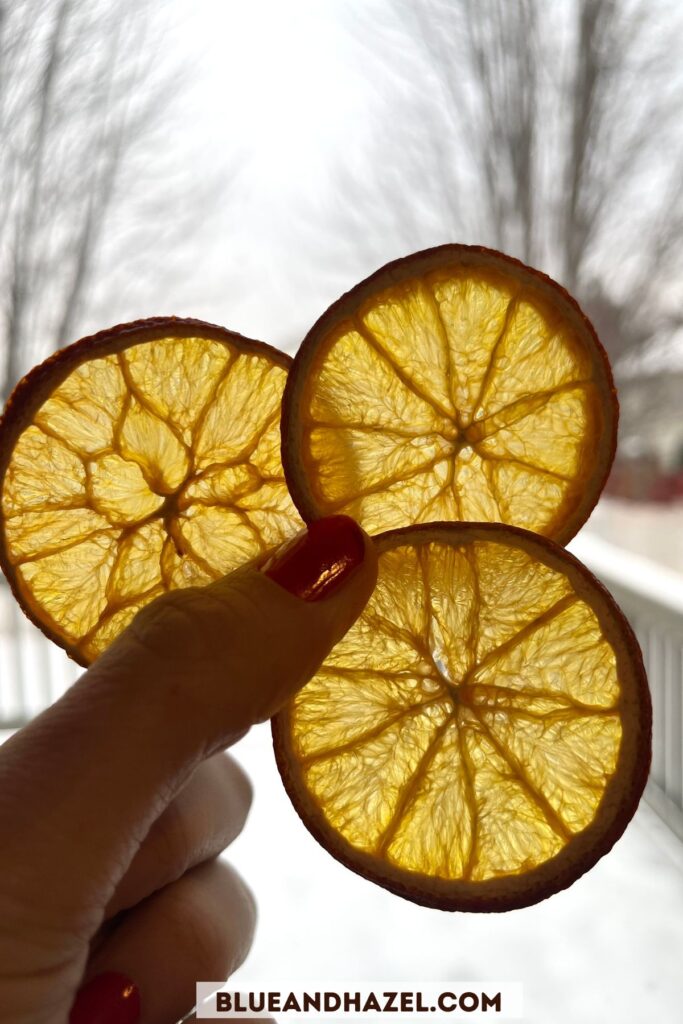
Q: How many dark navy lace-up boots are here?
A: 0